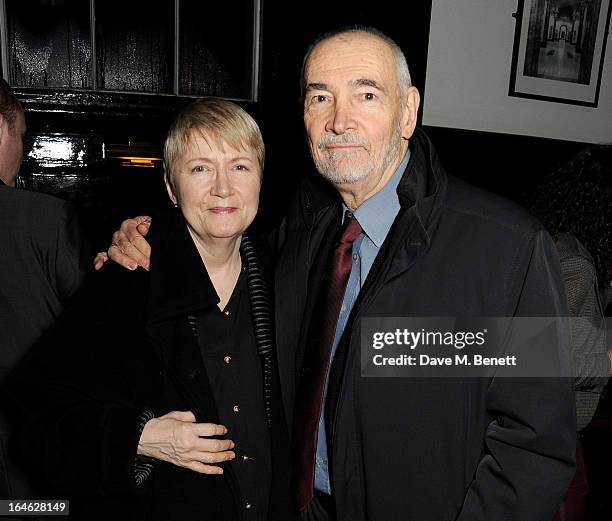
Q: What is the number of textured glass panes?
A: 3